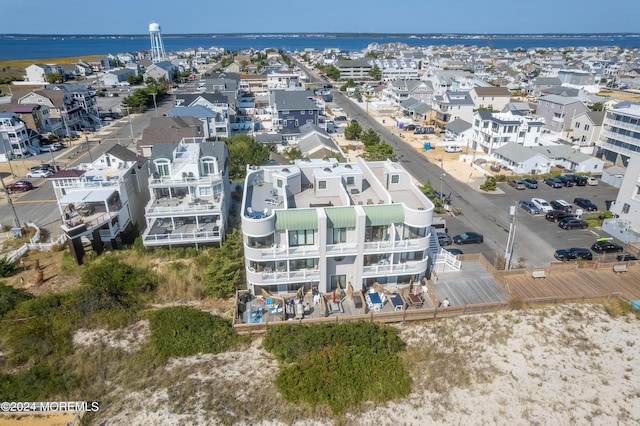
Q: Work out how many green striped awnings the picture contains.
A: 3